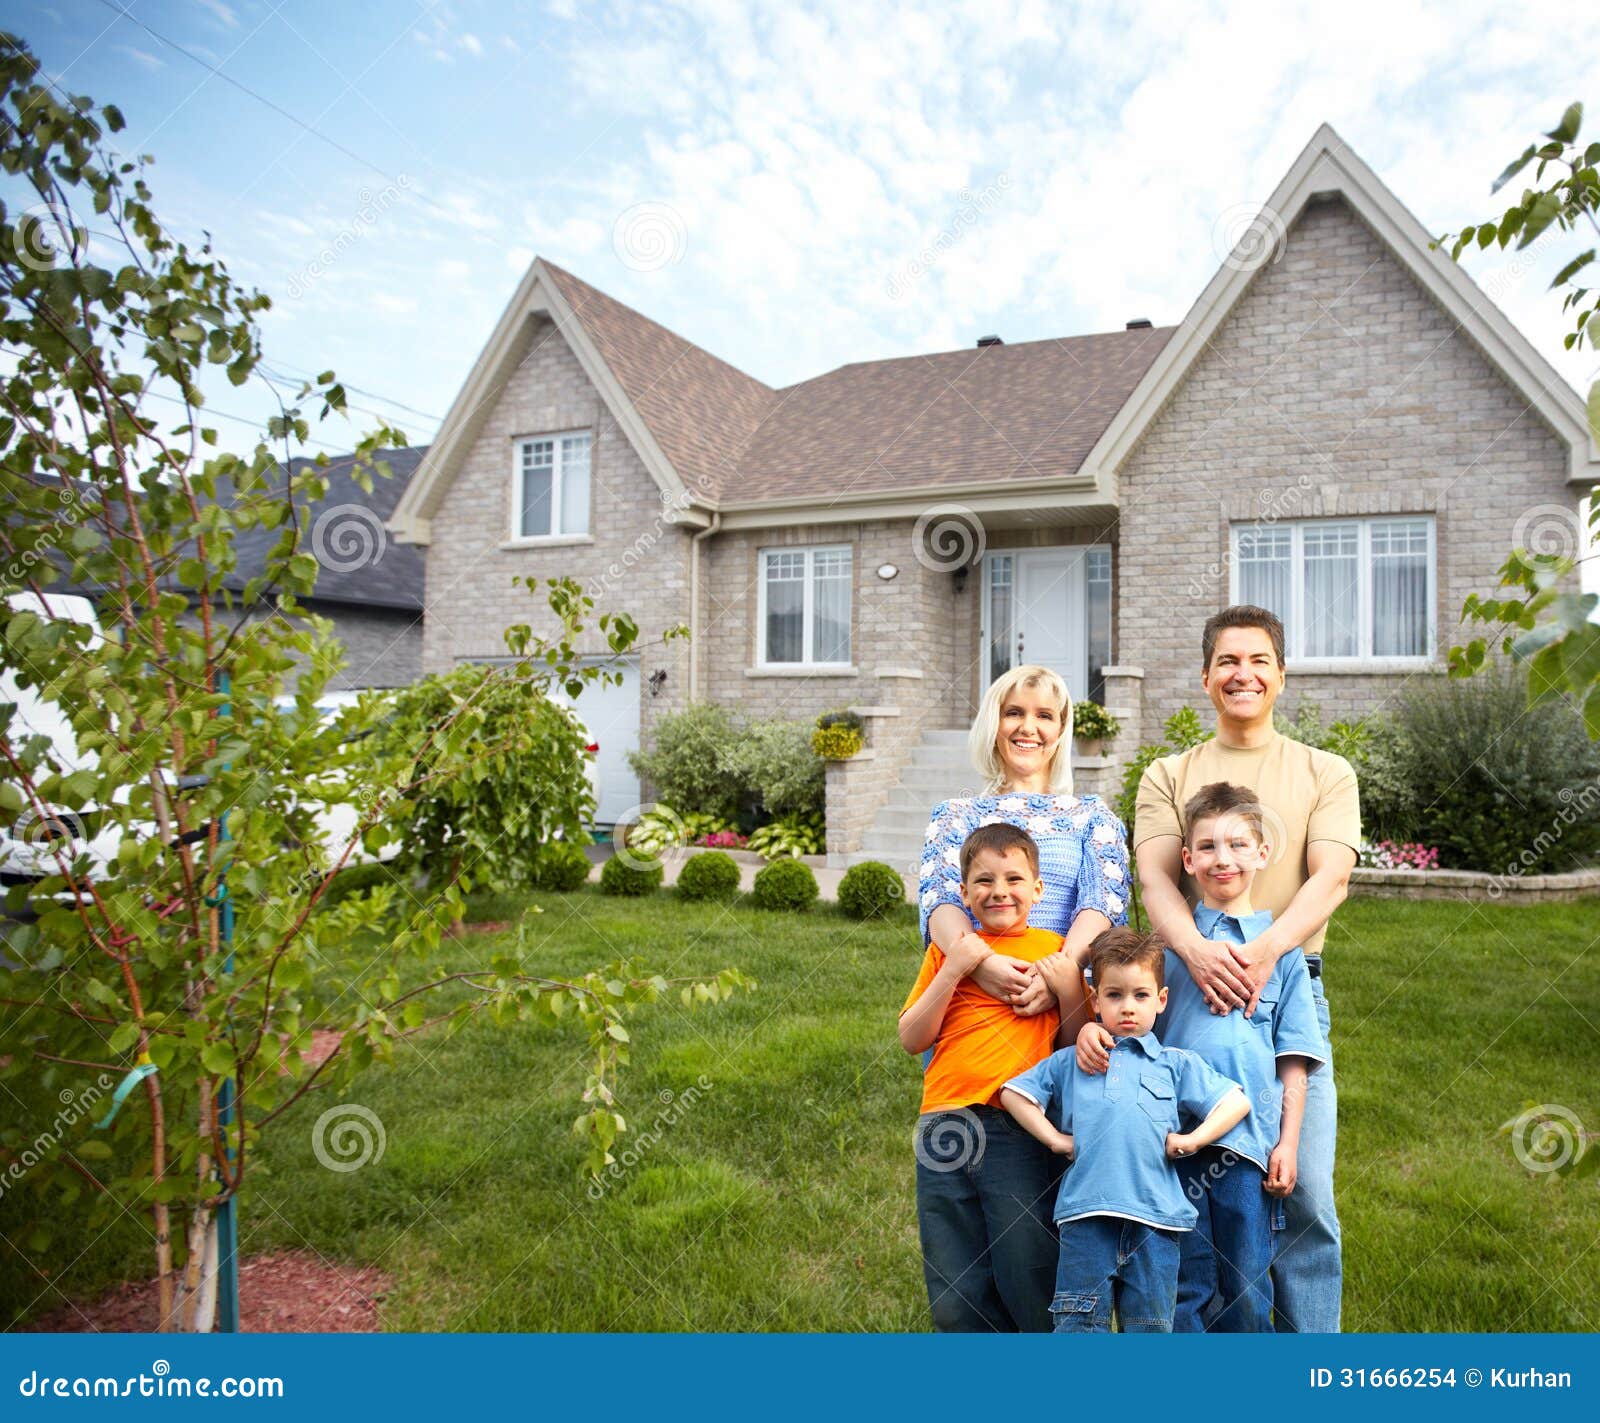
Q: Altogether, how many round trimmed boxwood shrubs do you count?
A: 5